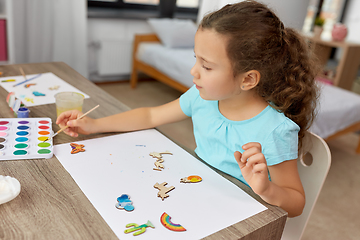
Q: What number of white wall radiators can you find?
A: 1